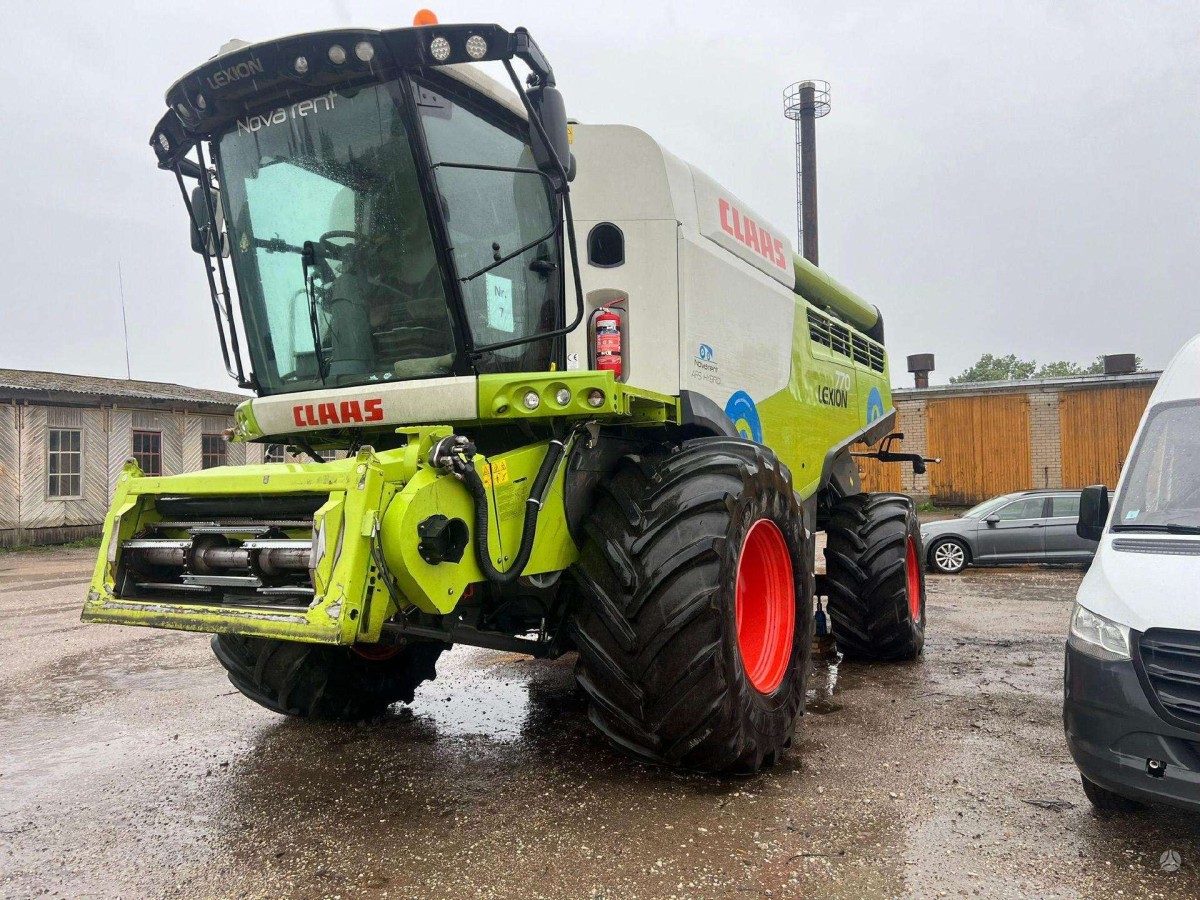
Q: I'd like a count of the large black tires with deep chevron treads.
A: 3